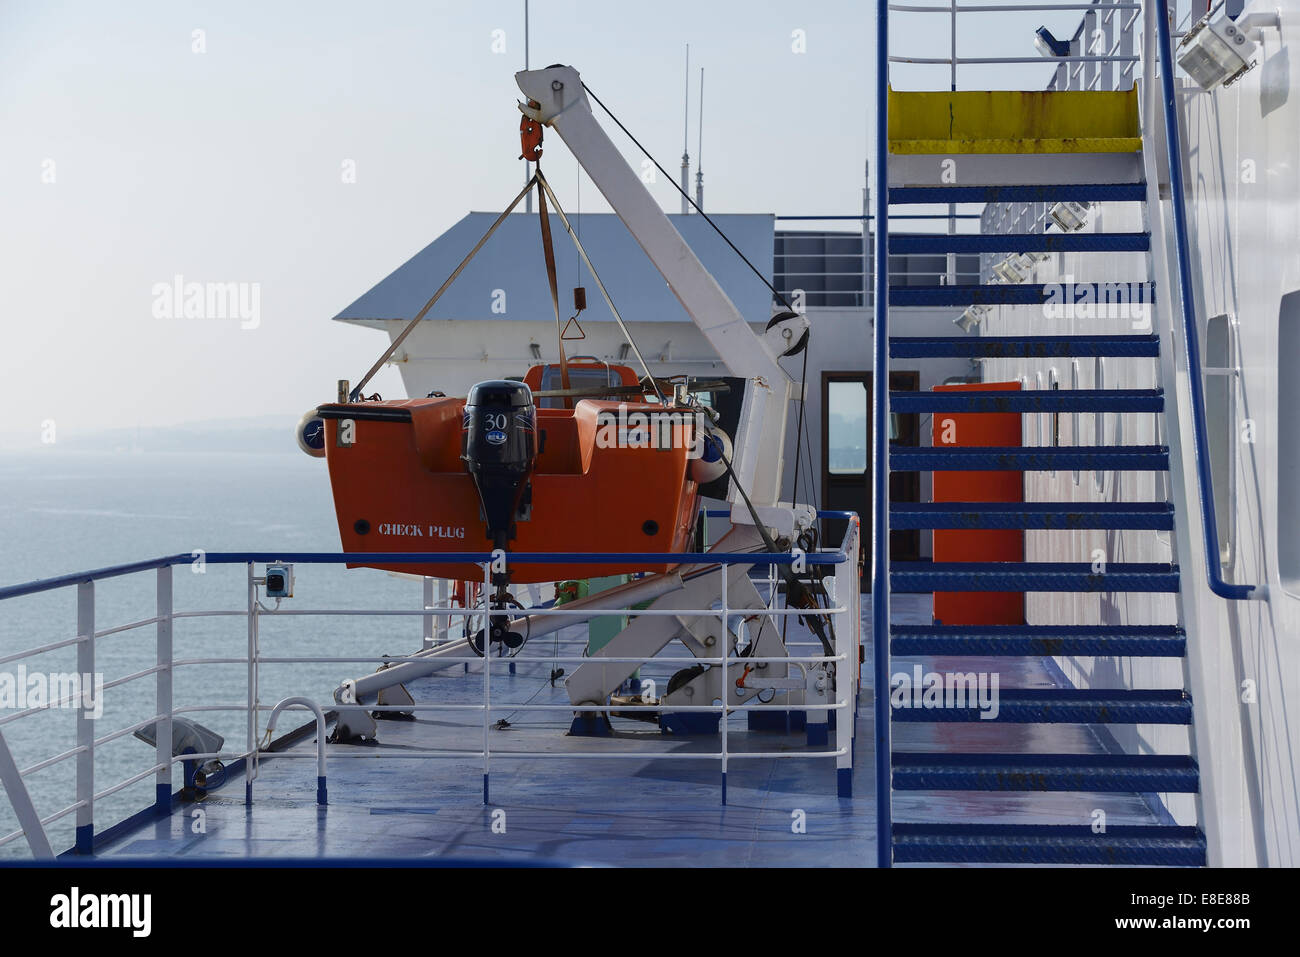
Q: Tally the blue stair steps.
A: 12